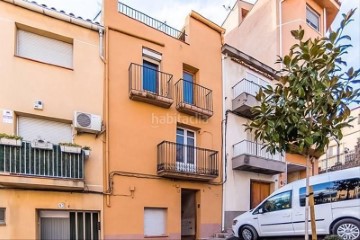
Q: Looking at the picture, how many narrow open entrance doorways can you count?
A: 1